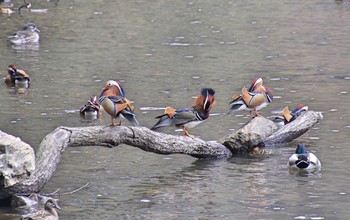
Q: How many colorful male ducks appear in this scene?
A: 6